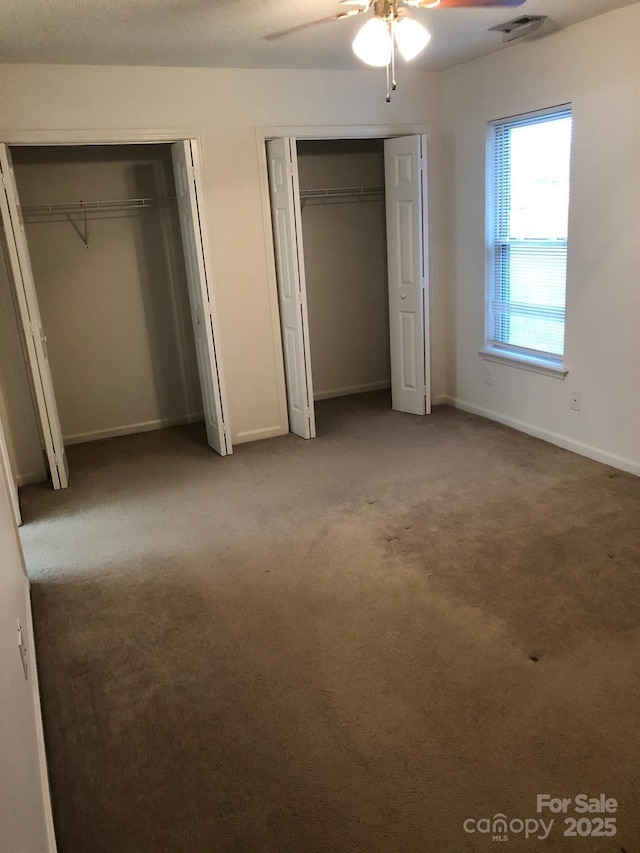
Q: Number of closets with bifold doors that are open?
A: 2